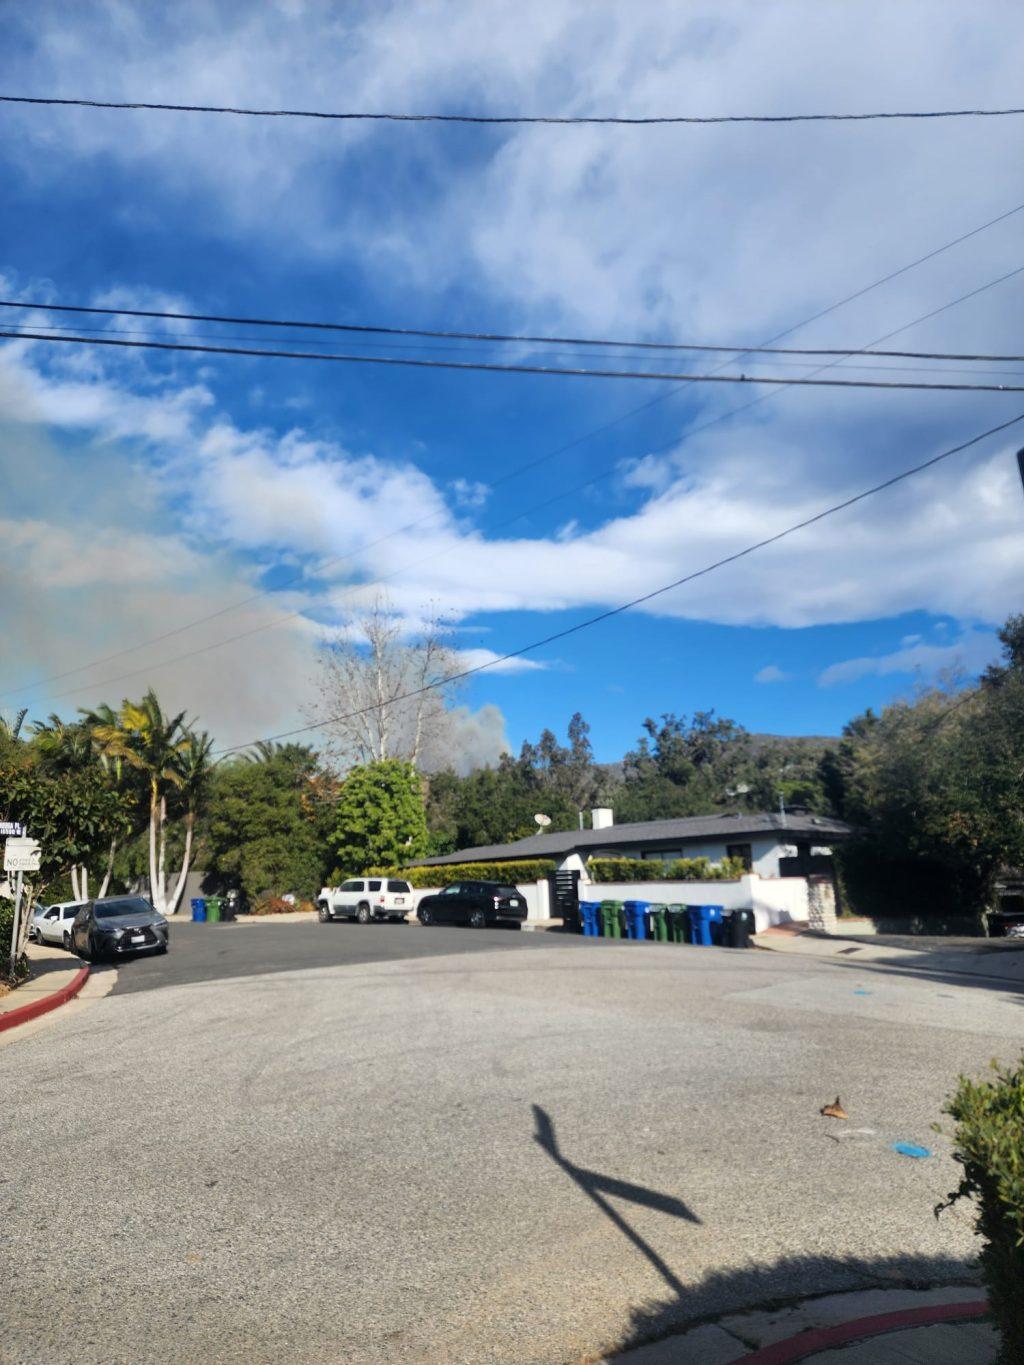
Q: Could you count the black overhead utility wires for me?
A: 7